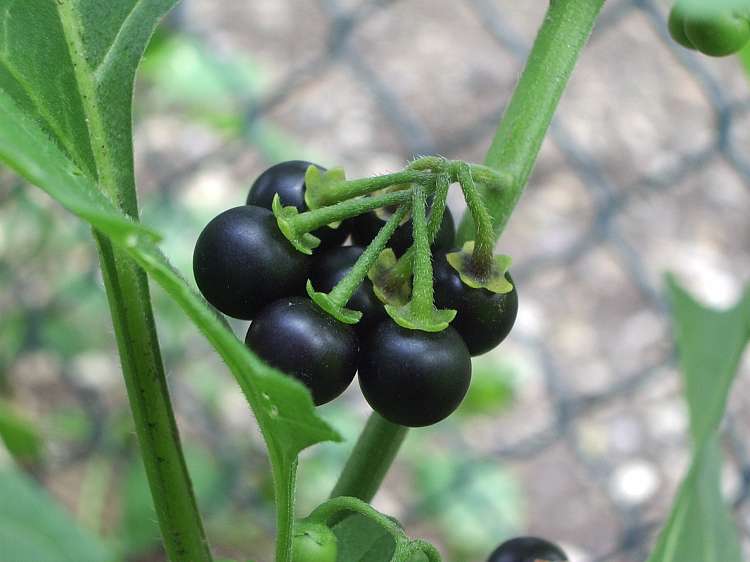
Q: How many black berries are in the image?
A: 8